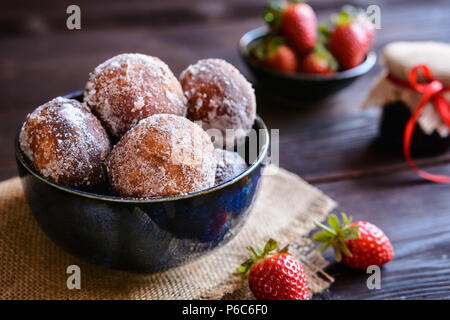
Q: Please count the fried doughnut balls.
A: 5